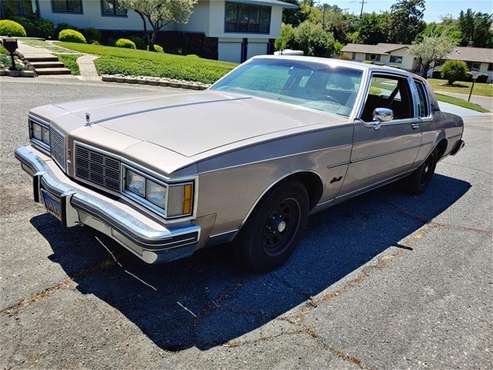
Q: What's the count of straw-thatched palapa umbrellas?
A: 0